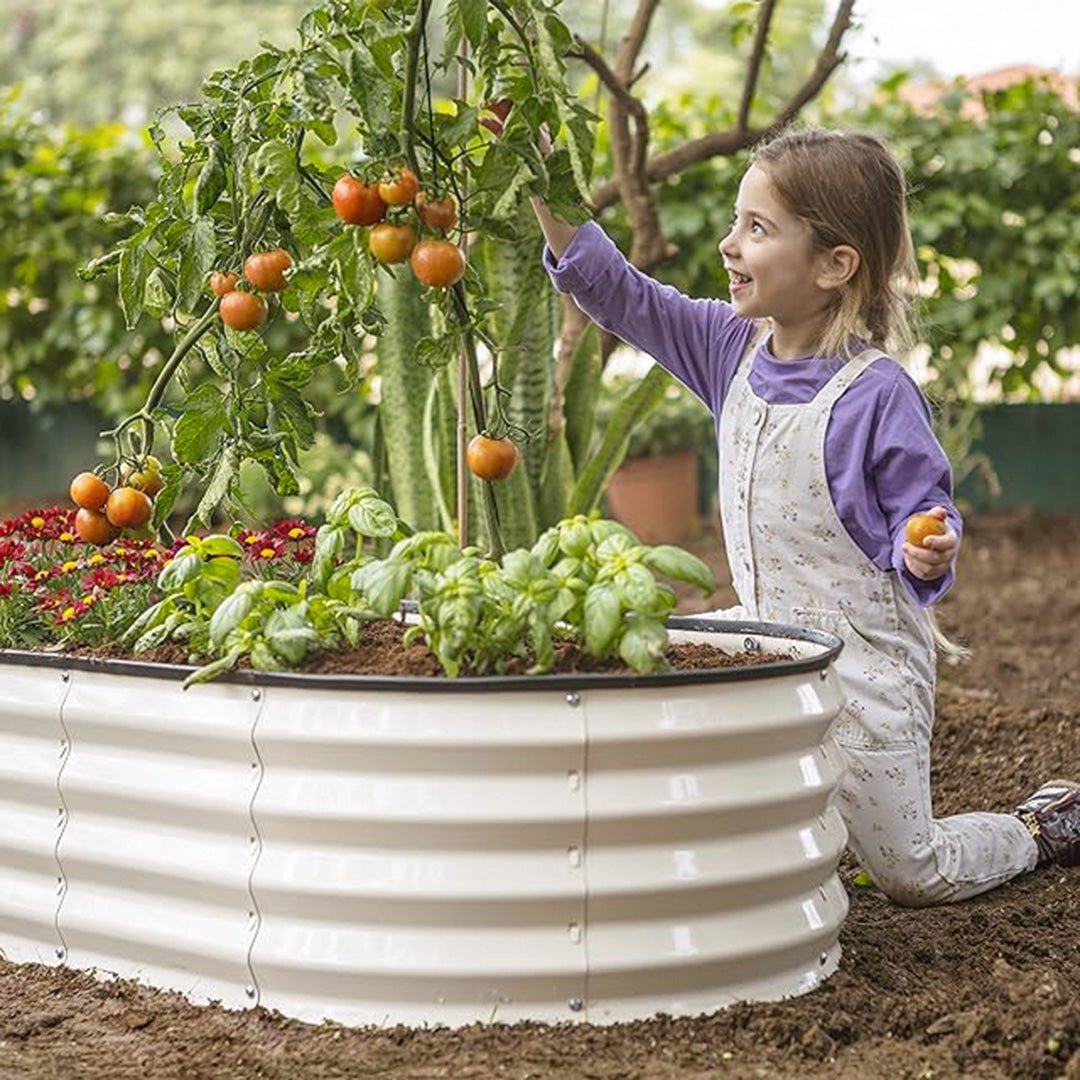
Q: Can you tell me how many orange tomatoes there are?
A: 13